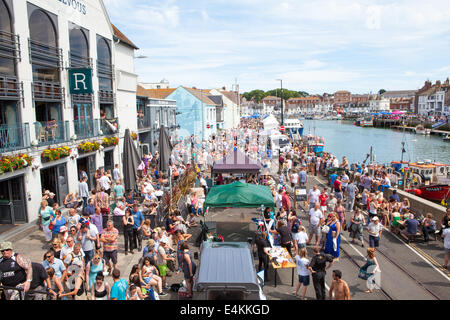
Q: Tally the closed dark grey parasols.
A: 2